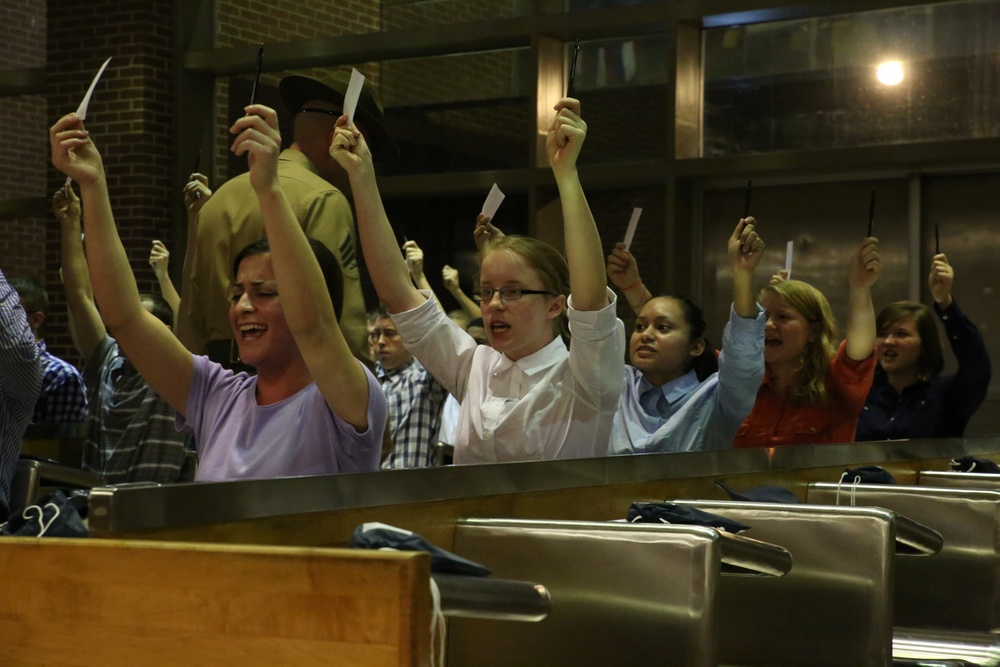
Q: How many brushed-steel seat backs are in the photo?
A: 4